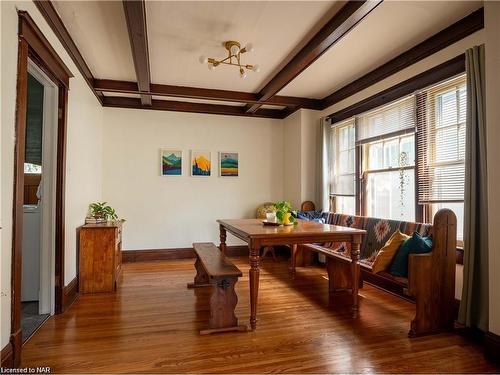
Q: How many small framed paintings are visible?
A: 3